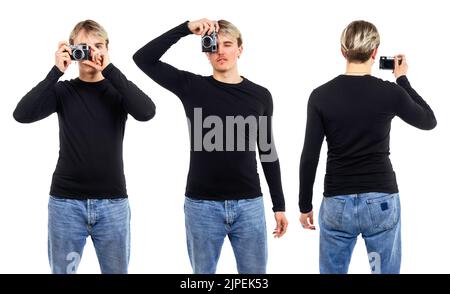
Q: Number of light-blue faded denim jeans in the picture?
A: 3